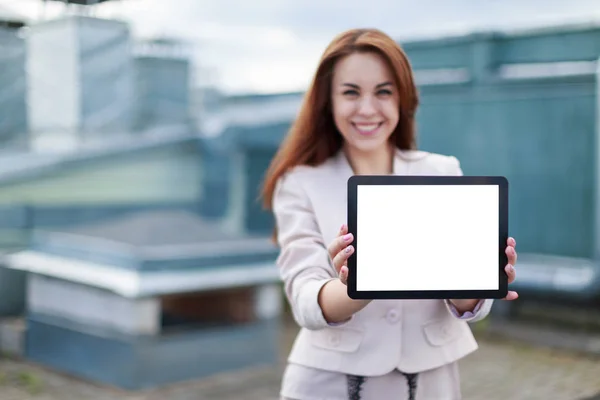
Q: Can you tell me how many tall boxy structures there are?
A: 3